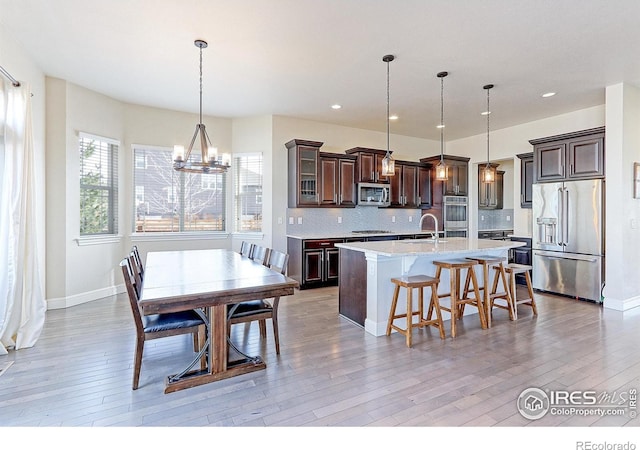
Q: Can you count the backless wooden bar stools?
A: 4